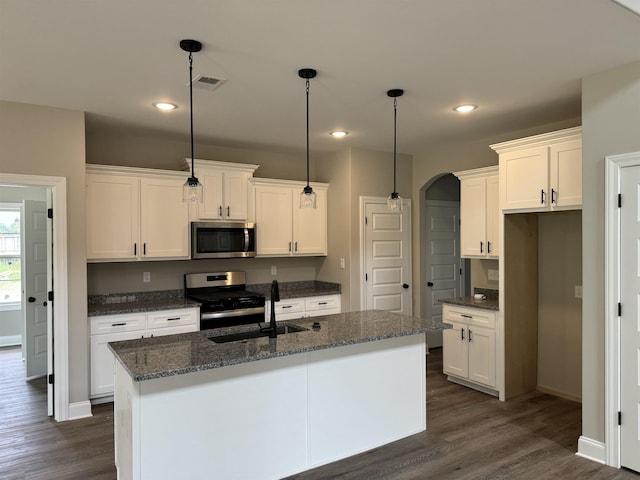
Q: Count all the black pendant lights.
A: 3